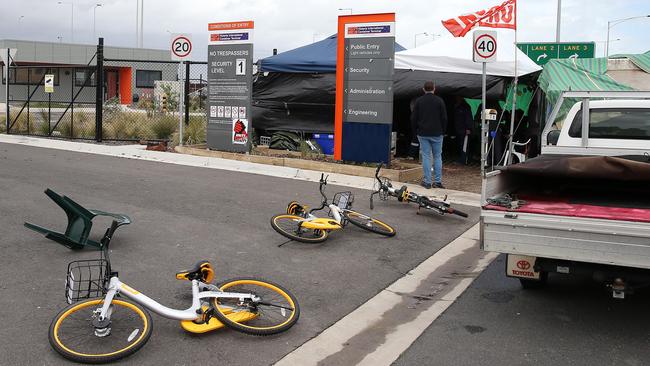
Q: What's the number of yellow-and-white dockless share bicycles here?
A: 3